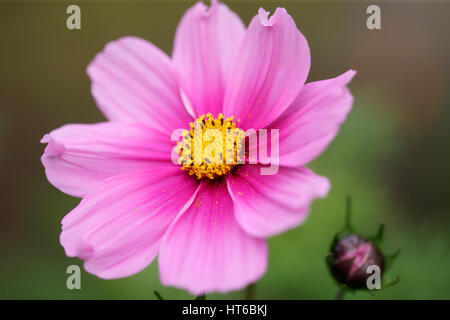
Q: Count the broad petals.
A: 8